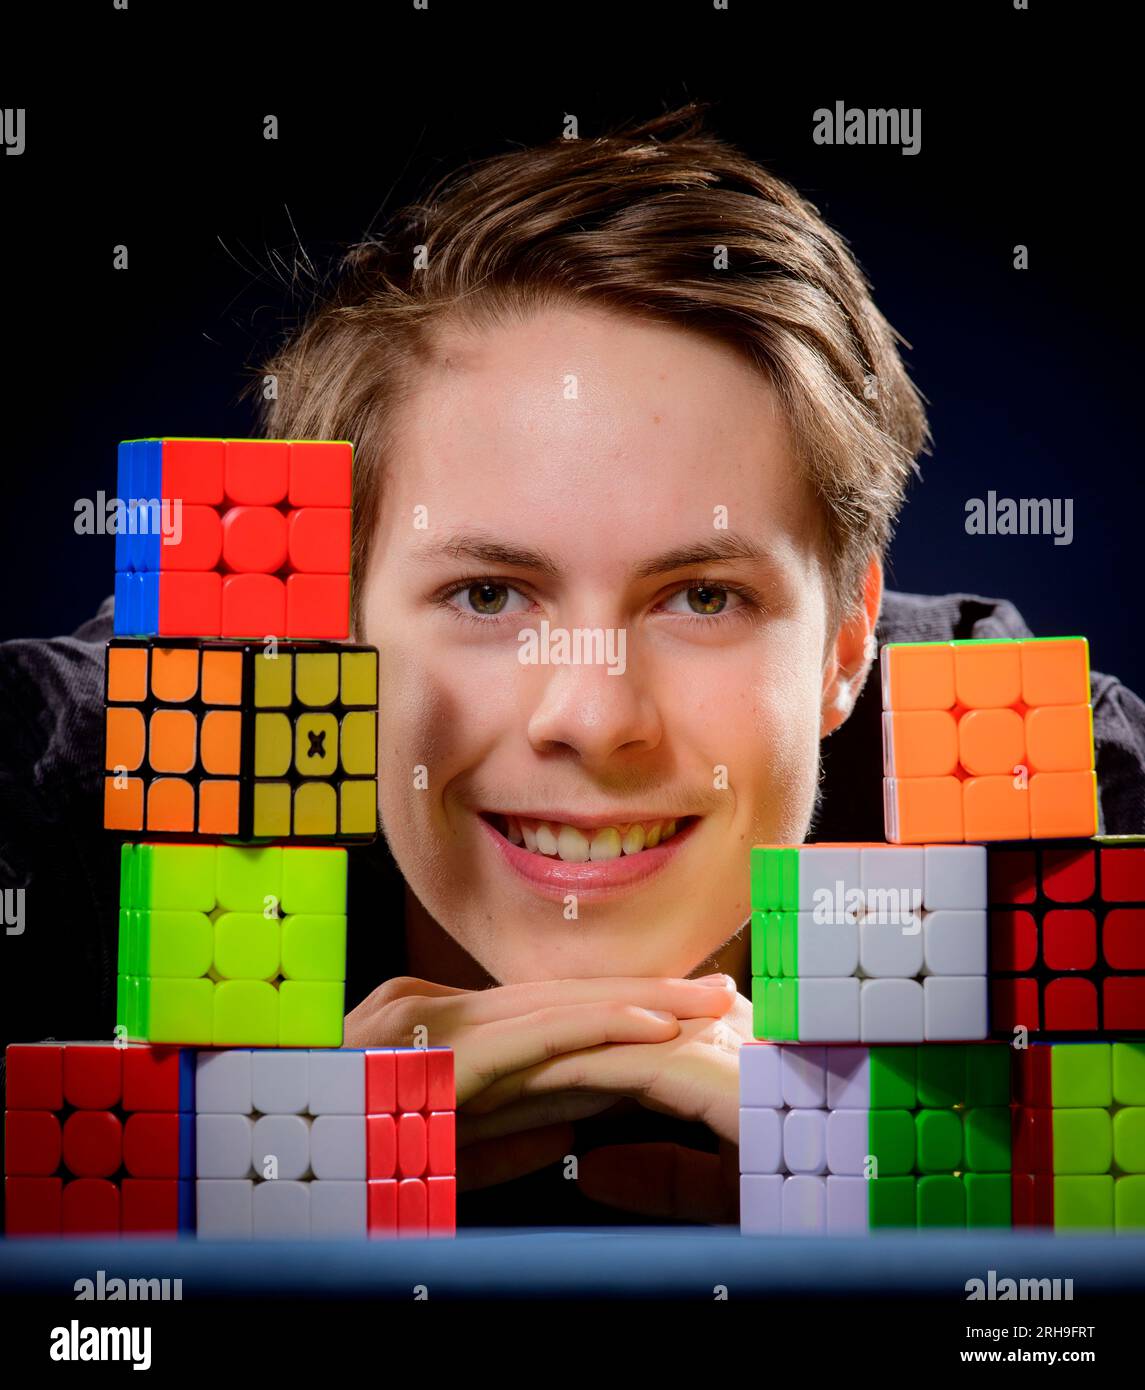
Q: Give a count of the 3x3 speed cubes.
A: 10